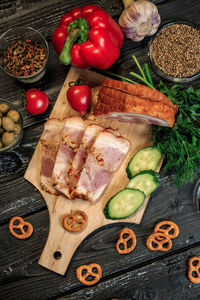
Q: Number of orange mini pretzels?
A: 7